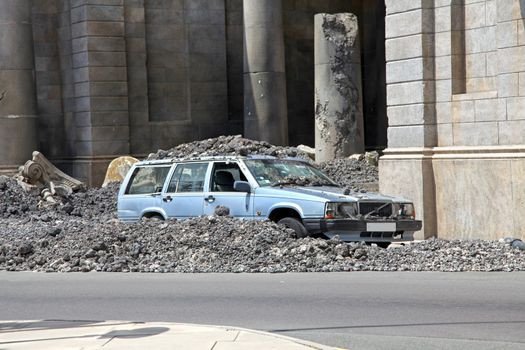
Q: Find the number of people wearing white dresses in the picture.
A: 0